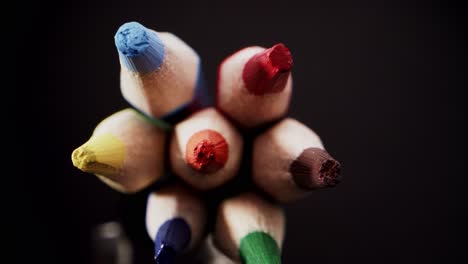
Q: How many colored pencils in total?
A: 7